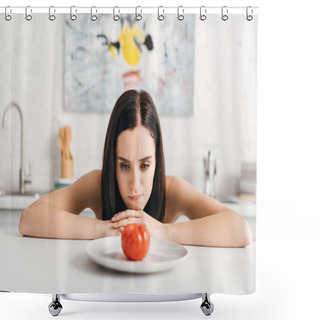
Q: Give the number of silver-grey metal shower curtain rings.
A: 12